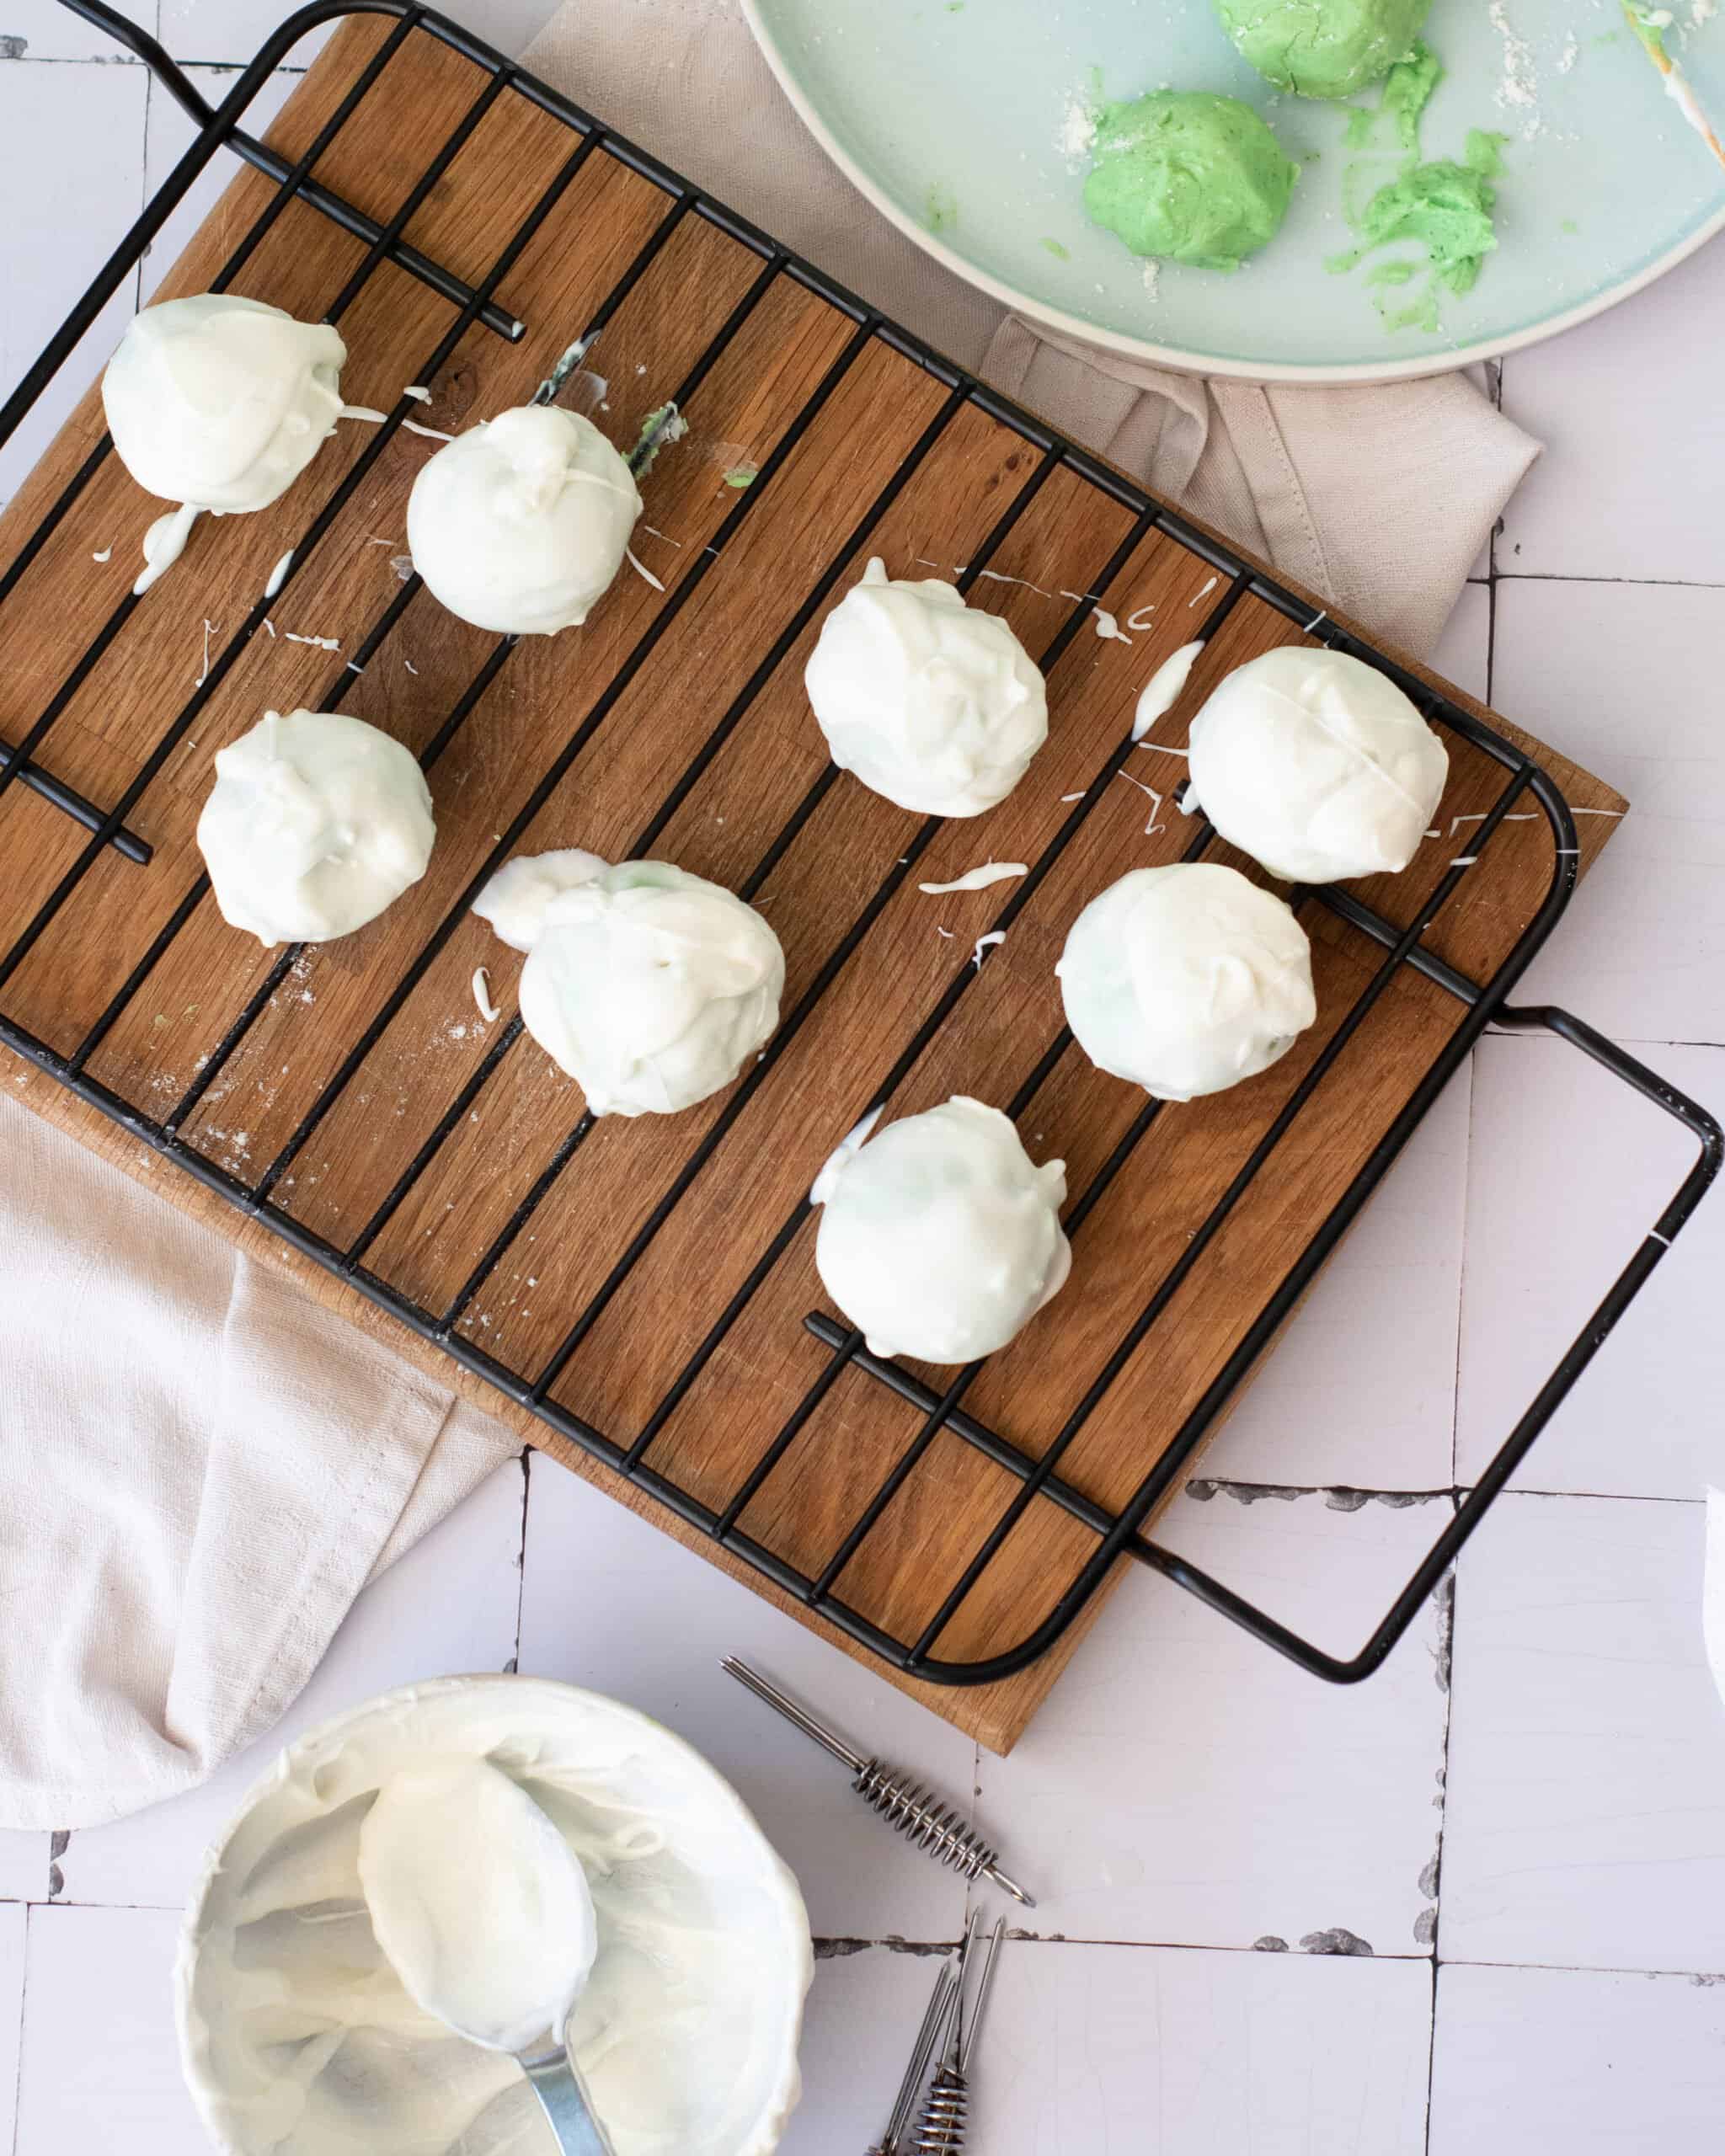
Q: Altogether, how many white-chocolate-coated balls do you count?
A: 8